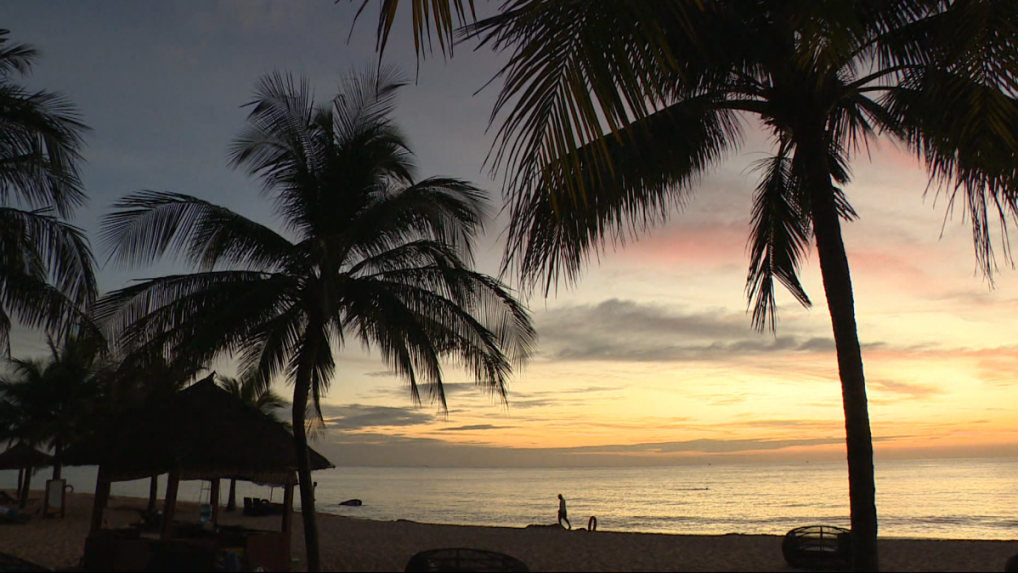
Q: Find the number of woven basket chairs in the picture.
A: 2